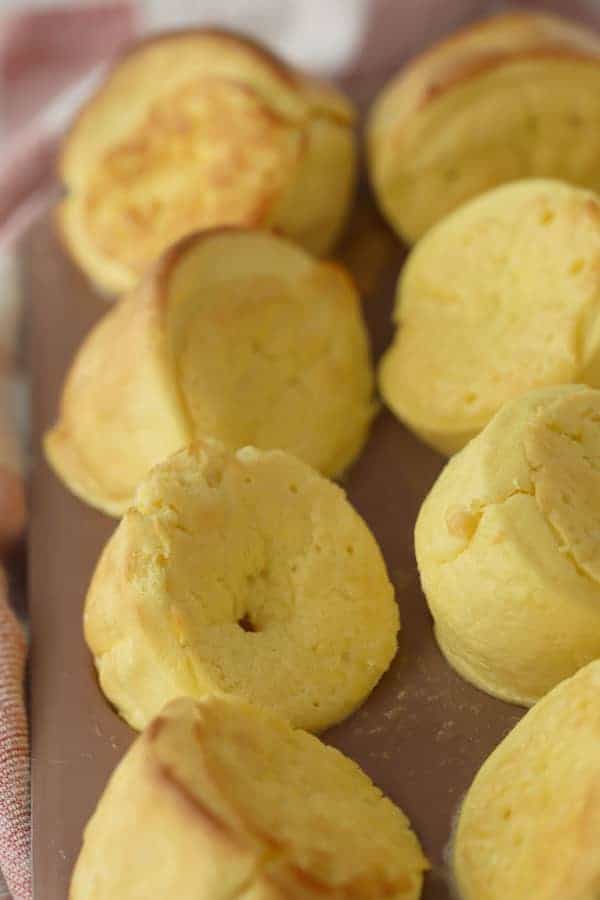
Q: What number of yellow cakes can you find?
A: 8